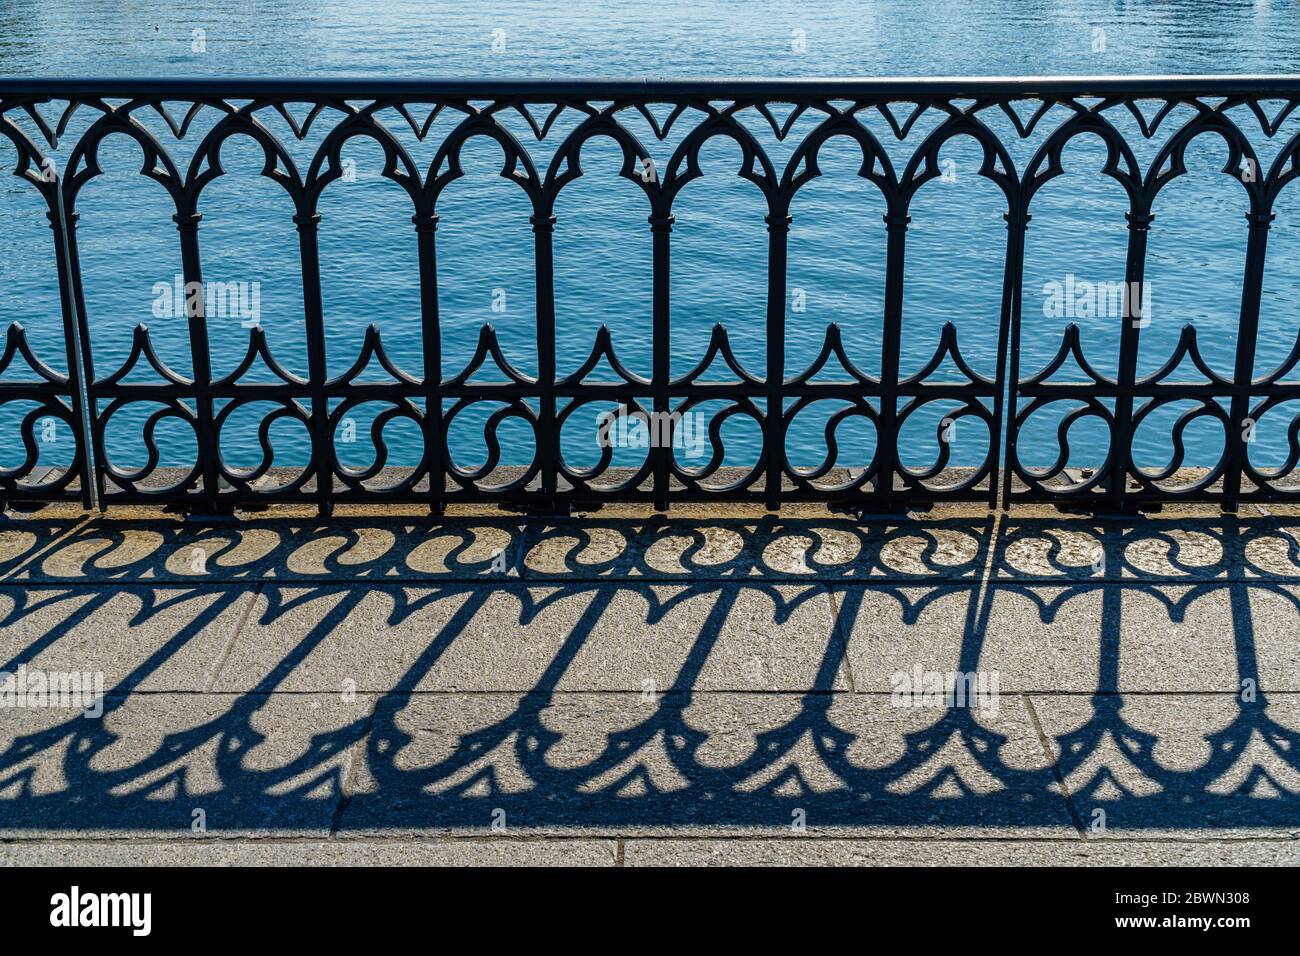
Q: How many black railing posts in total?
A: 11